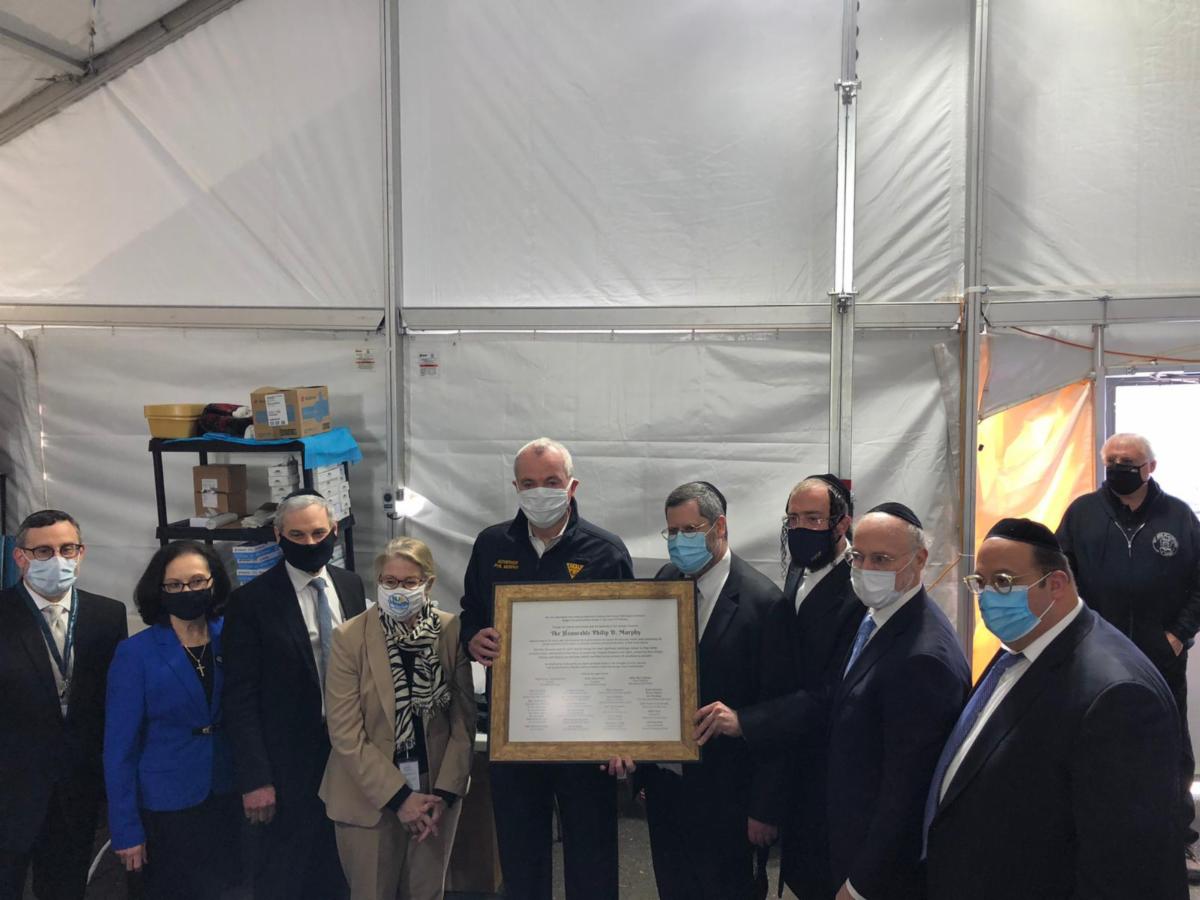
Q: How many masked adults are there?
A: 10